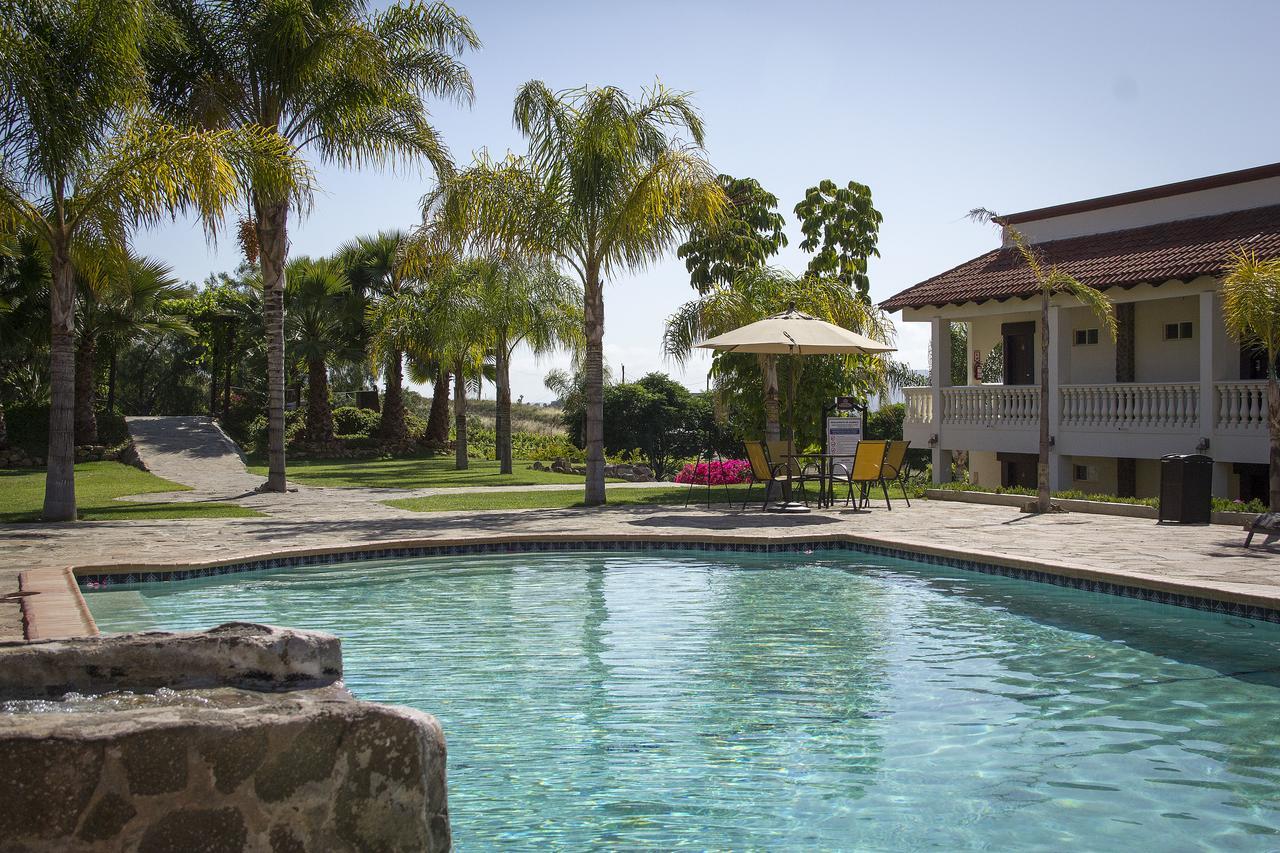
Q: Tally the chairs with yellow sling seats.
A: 4